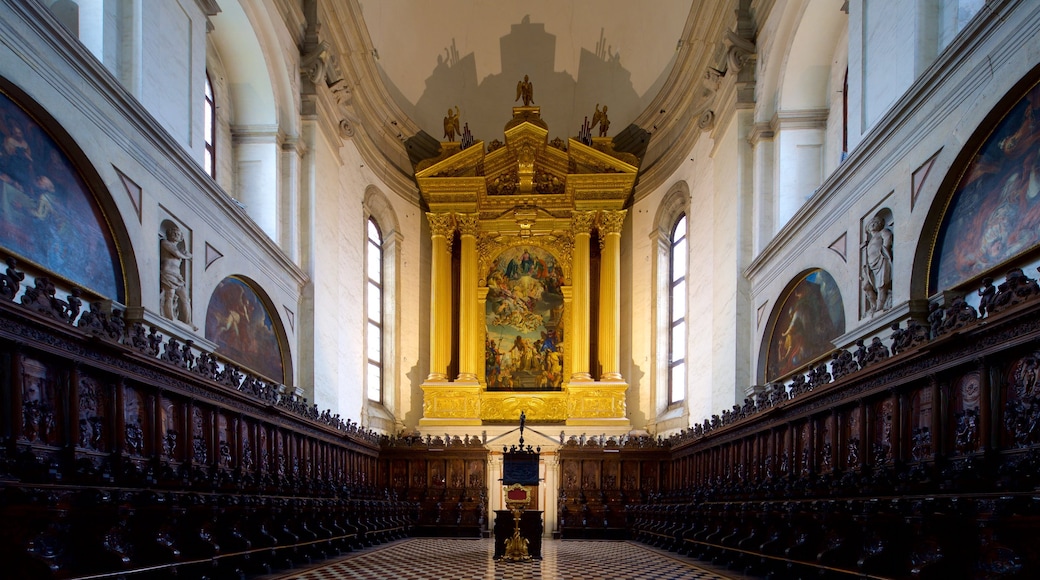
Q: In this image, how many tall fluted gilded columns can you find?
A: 4